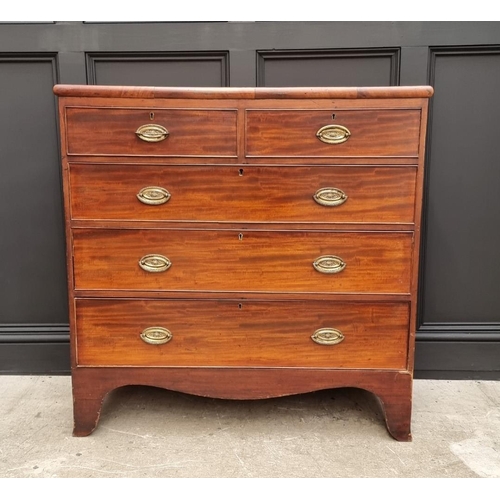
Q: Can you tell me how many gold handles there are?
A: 8